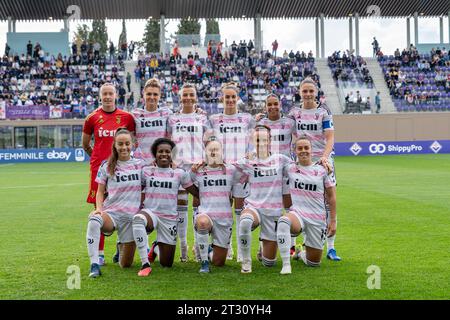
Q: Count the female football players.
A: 11